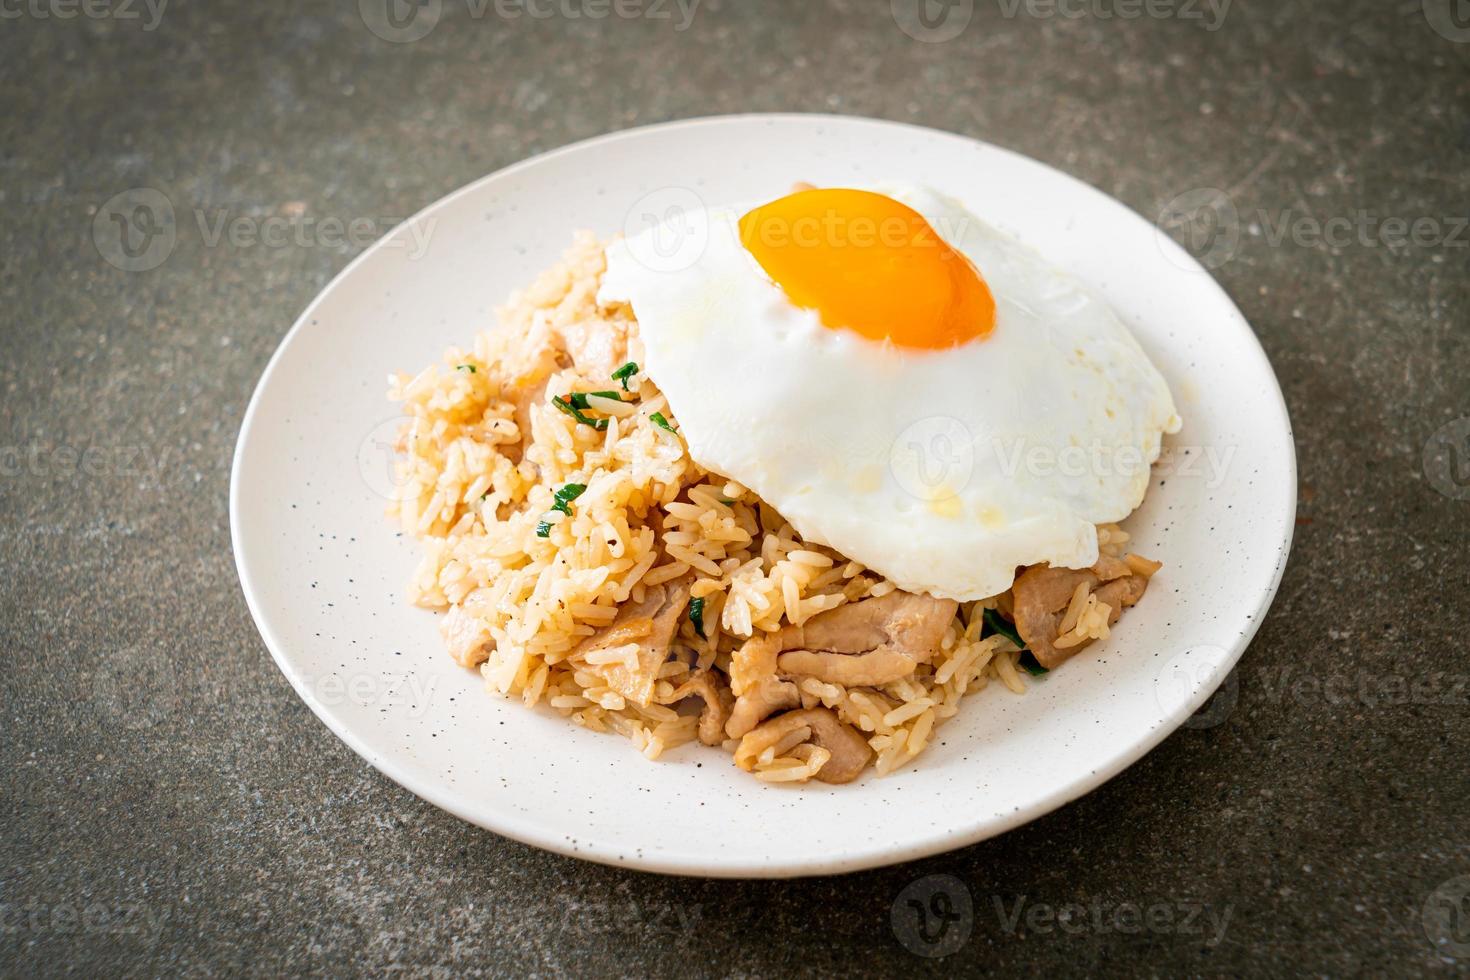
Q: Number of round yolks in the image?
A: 1